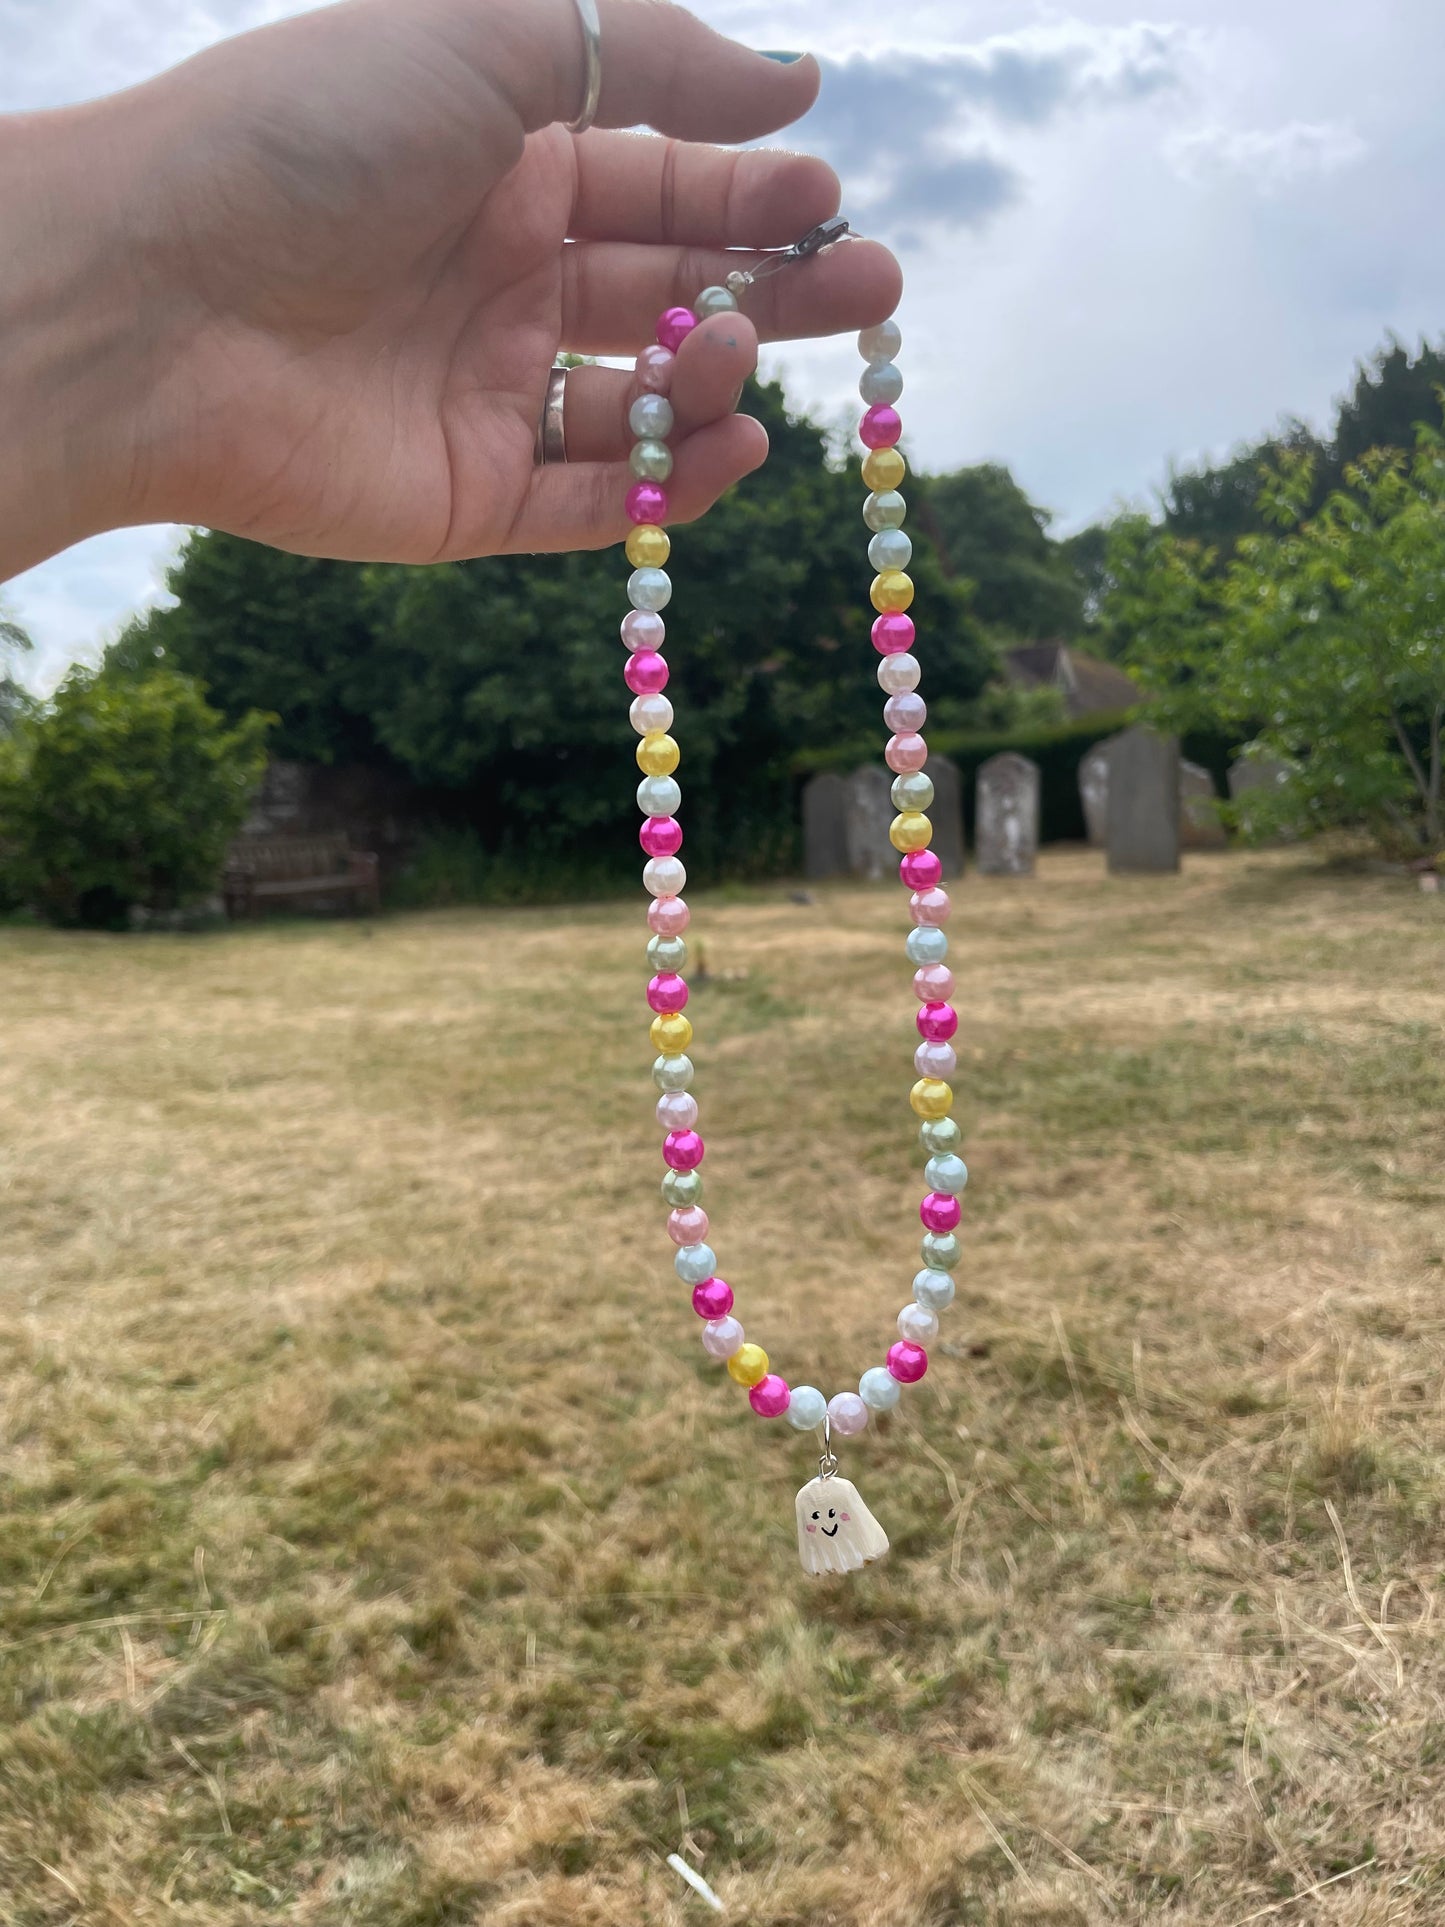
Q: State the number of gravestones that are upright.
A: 8